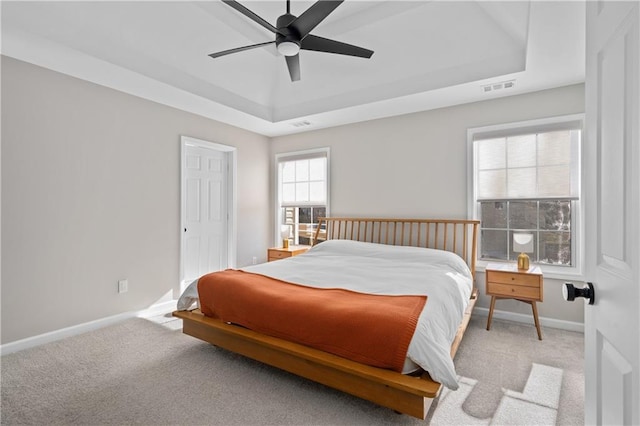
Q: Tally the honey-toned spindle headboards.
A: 1